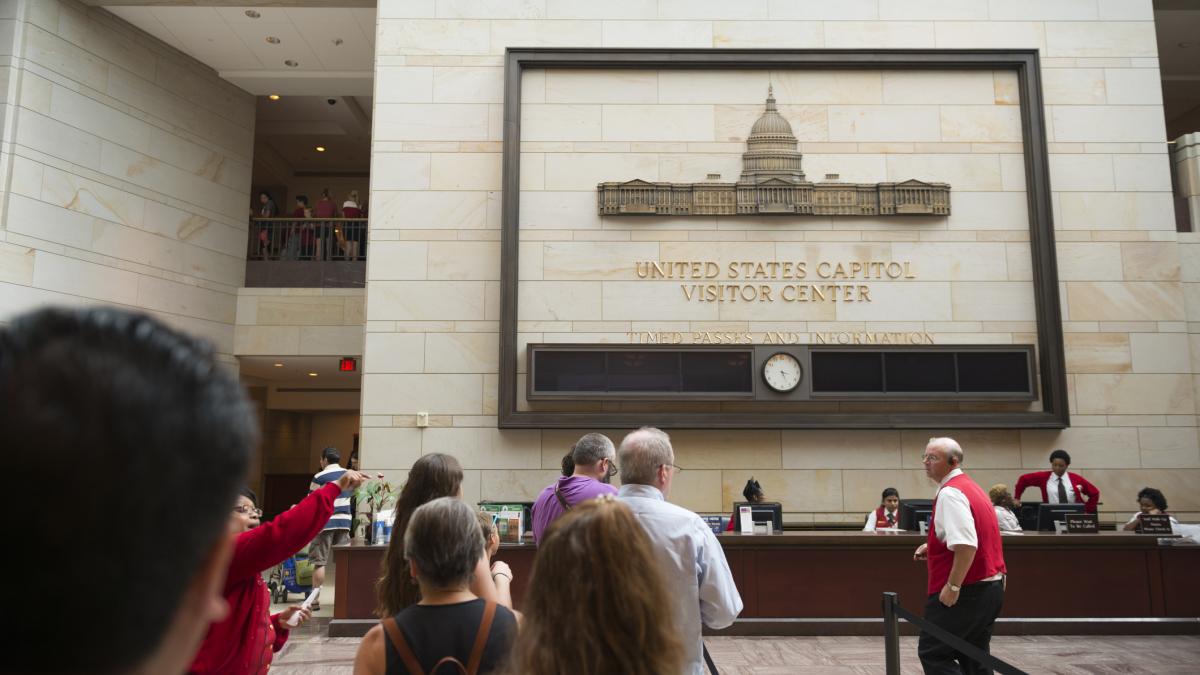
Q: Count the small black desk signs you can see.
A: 2